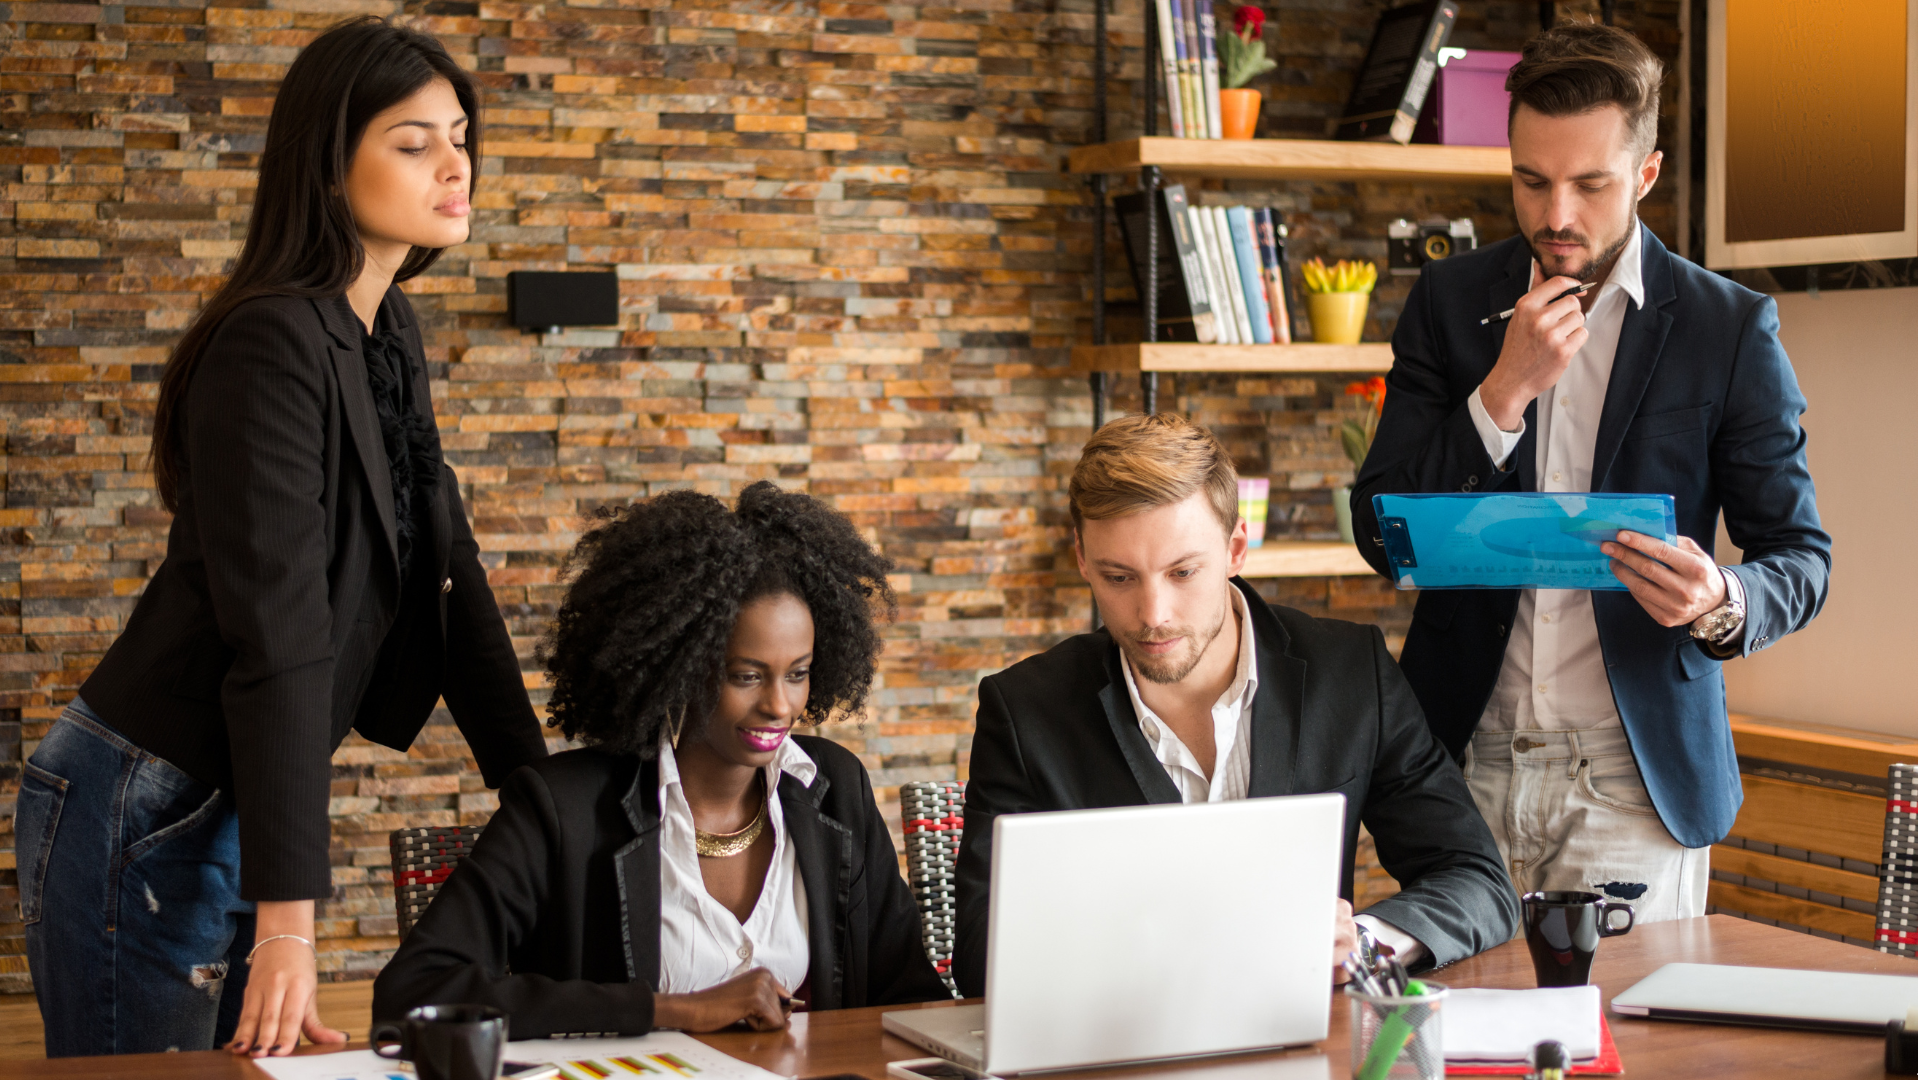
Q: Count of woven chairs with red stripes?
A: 3